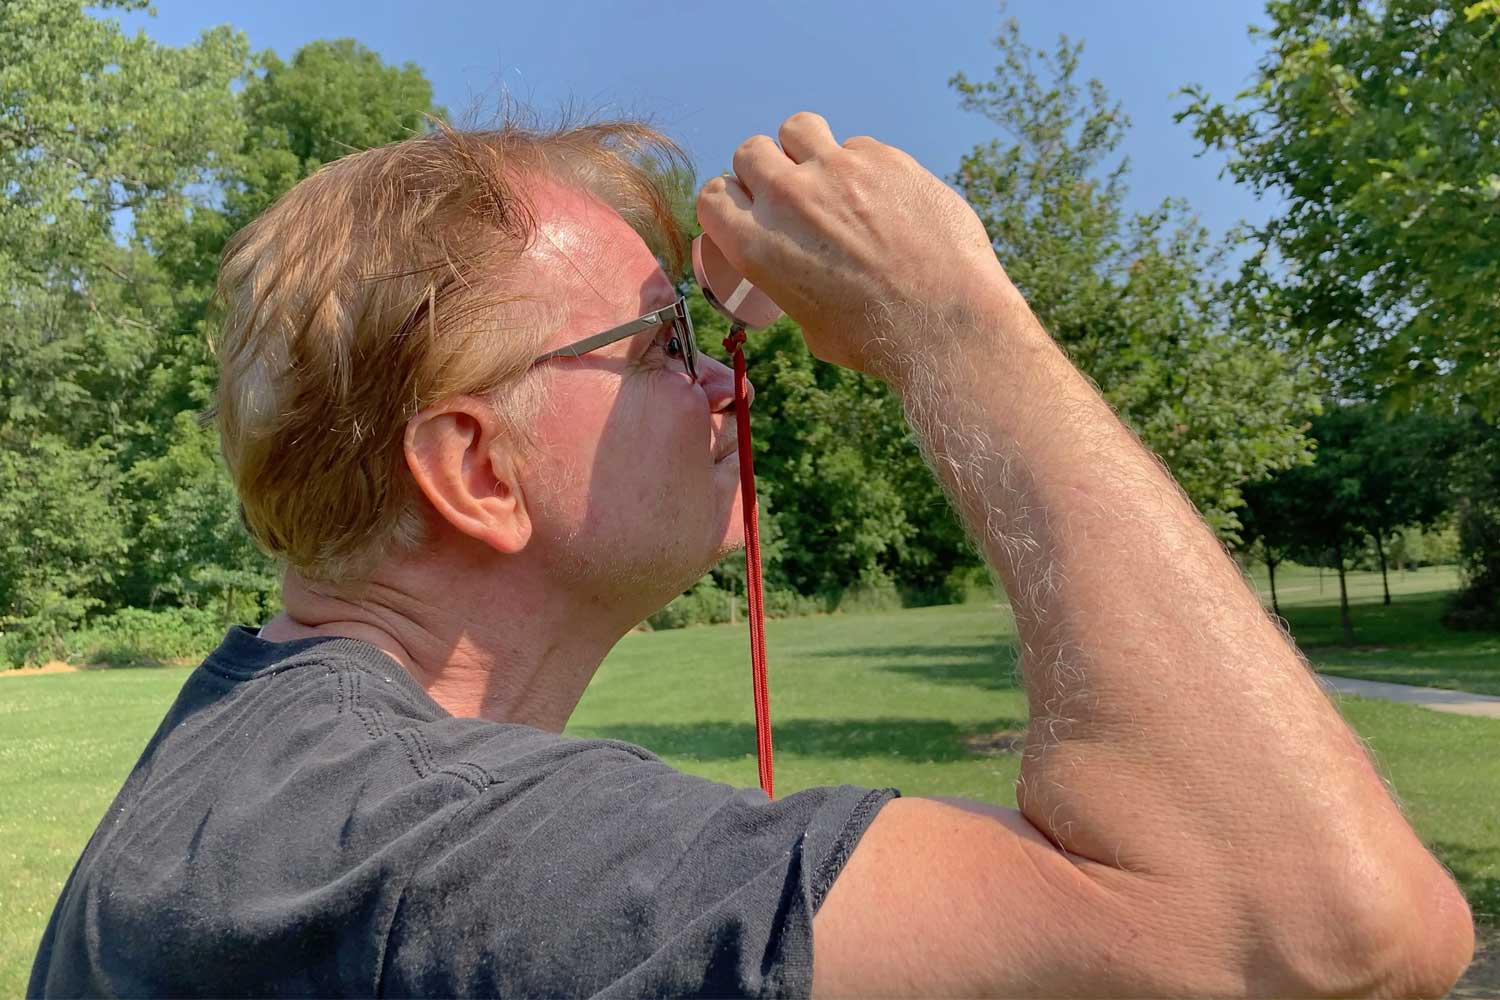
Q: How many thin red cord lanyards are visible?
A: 1